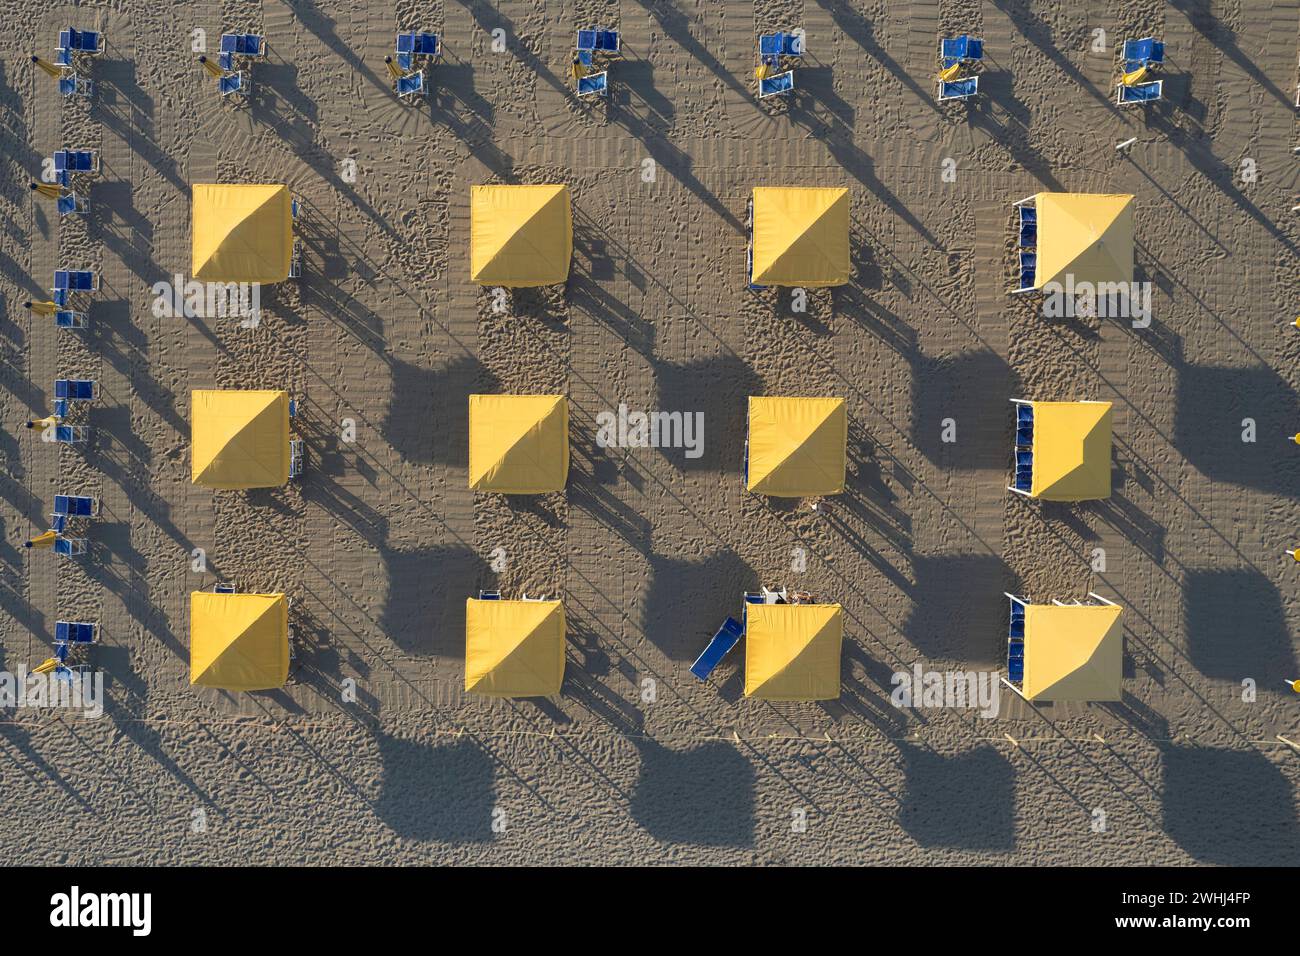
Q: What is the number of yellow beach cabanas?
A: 12